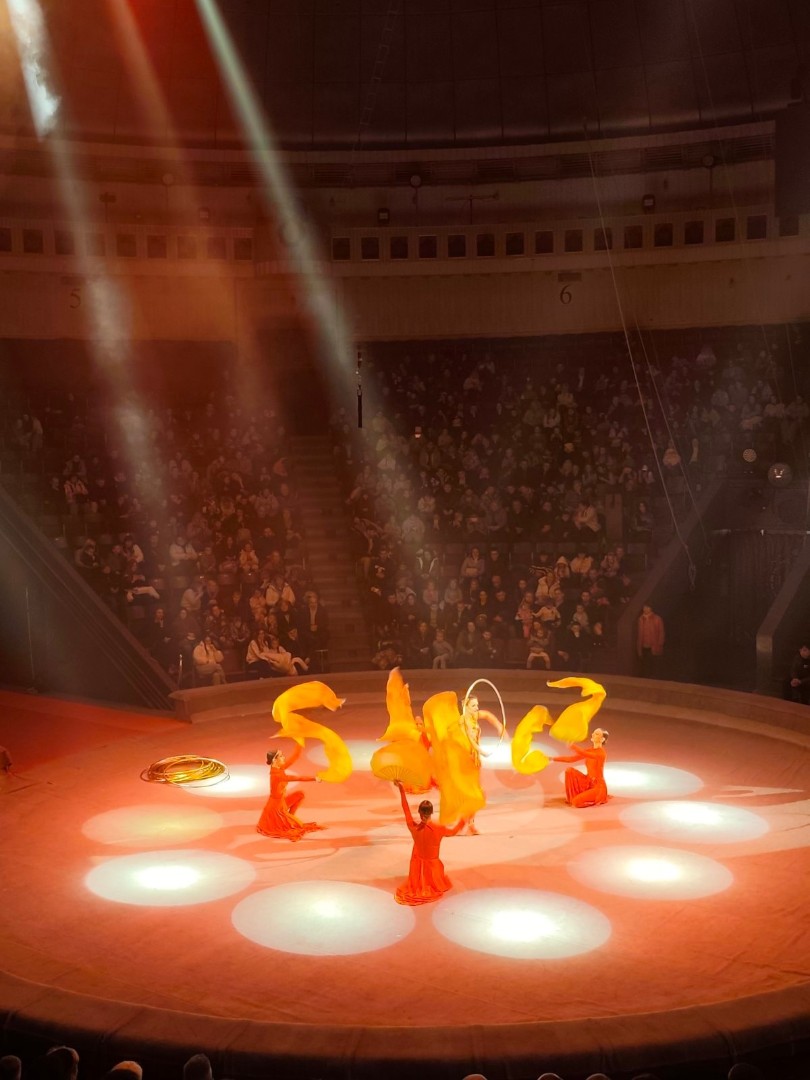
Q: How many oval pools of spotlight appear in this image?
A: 10